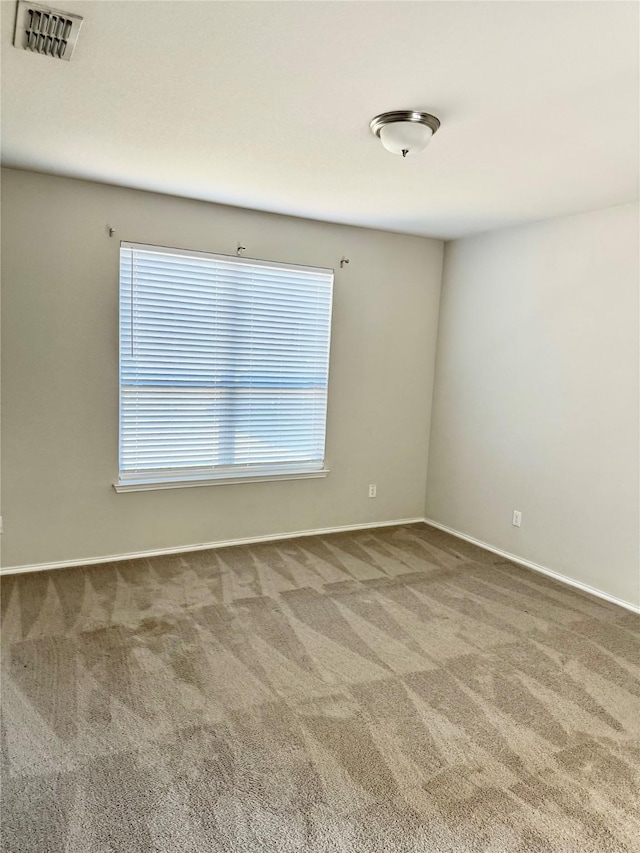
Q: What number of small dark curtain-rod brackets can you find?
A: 3